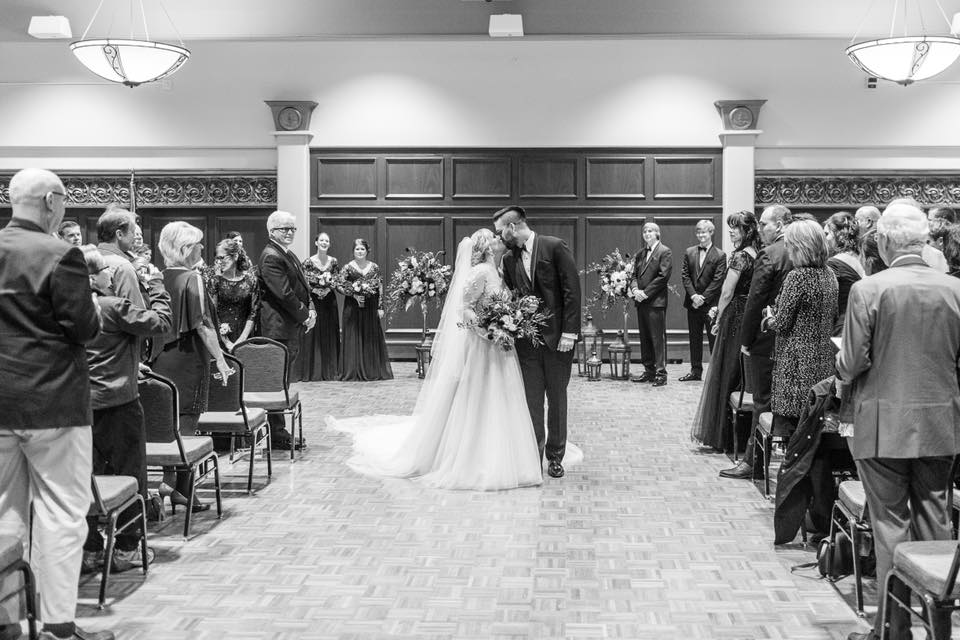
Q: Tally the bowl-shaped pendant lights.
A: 2